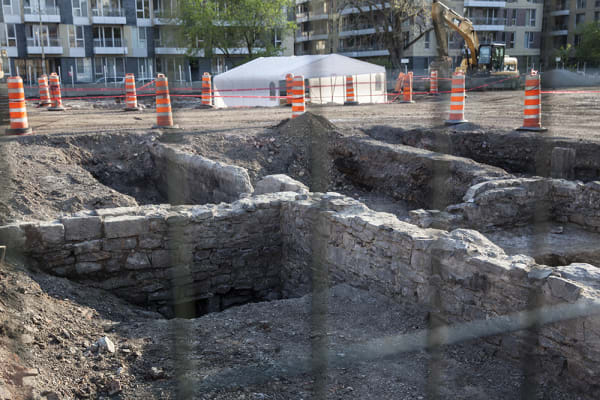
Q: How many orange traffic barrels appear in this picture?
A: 14